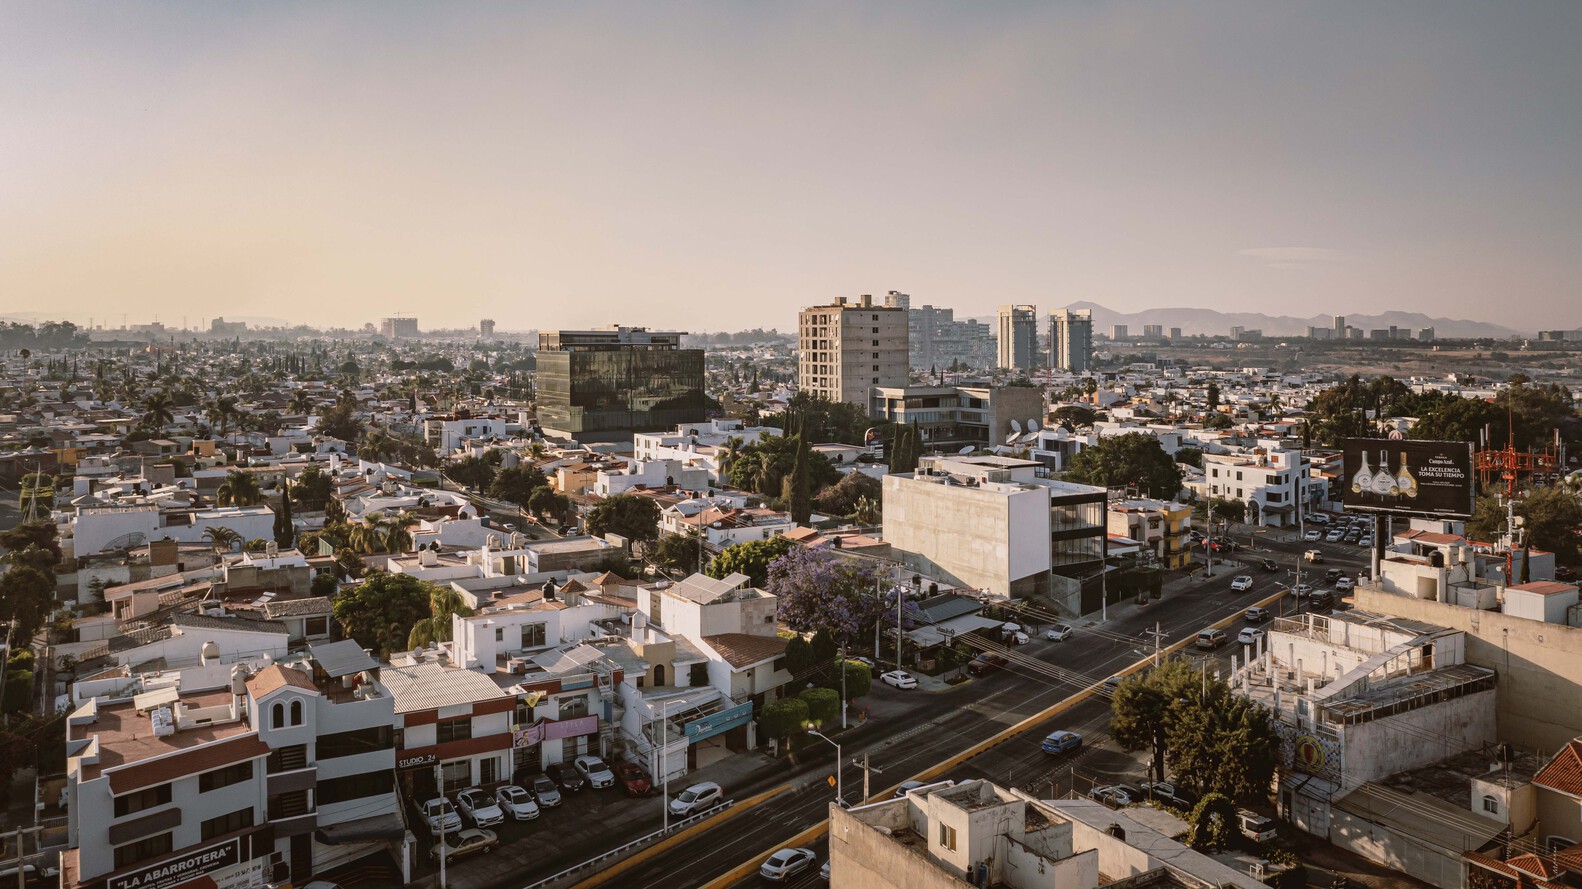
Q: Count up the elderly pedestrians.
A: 0